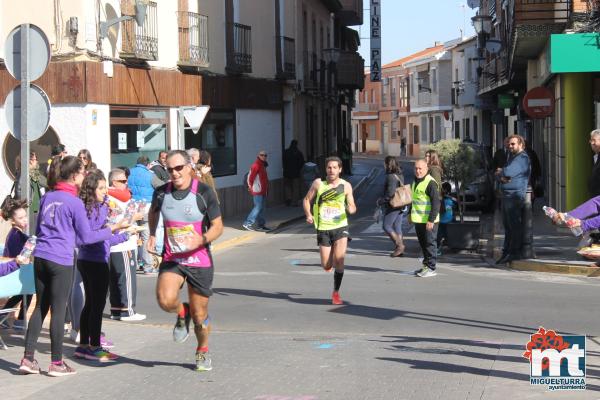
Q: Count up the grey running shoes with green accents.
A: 2